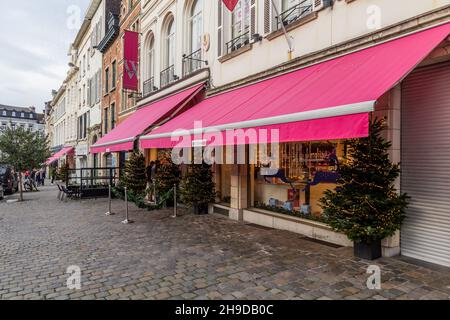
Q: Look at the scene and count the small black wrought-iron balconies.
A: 5